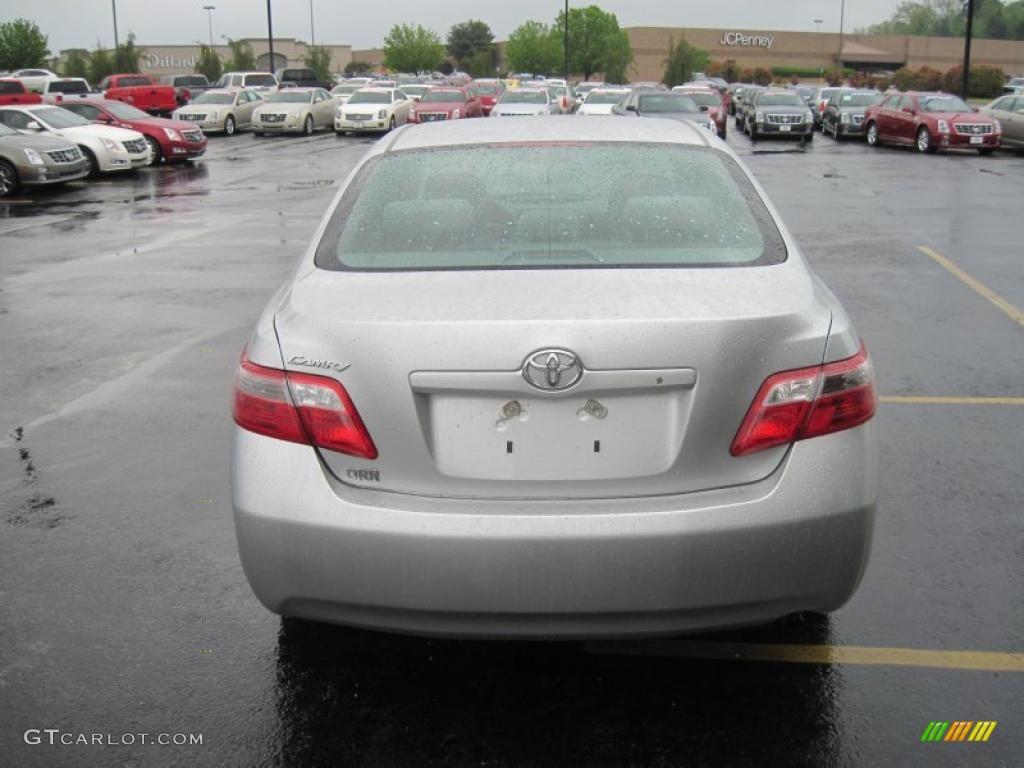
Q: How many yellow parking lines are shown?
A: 3